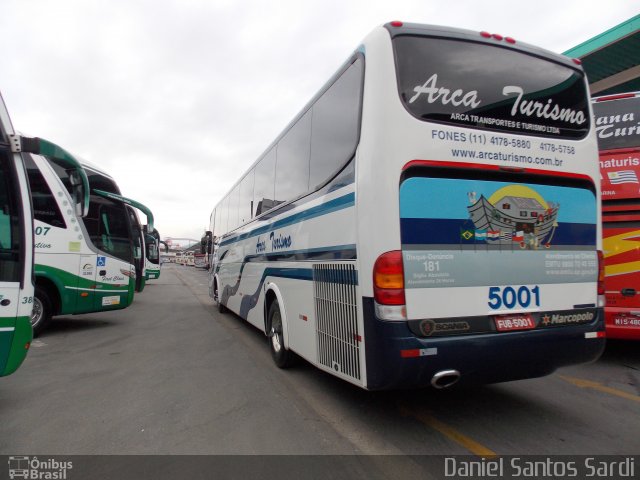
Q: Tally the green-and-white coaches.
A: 4